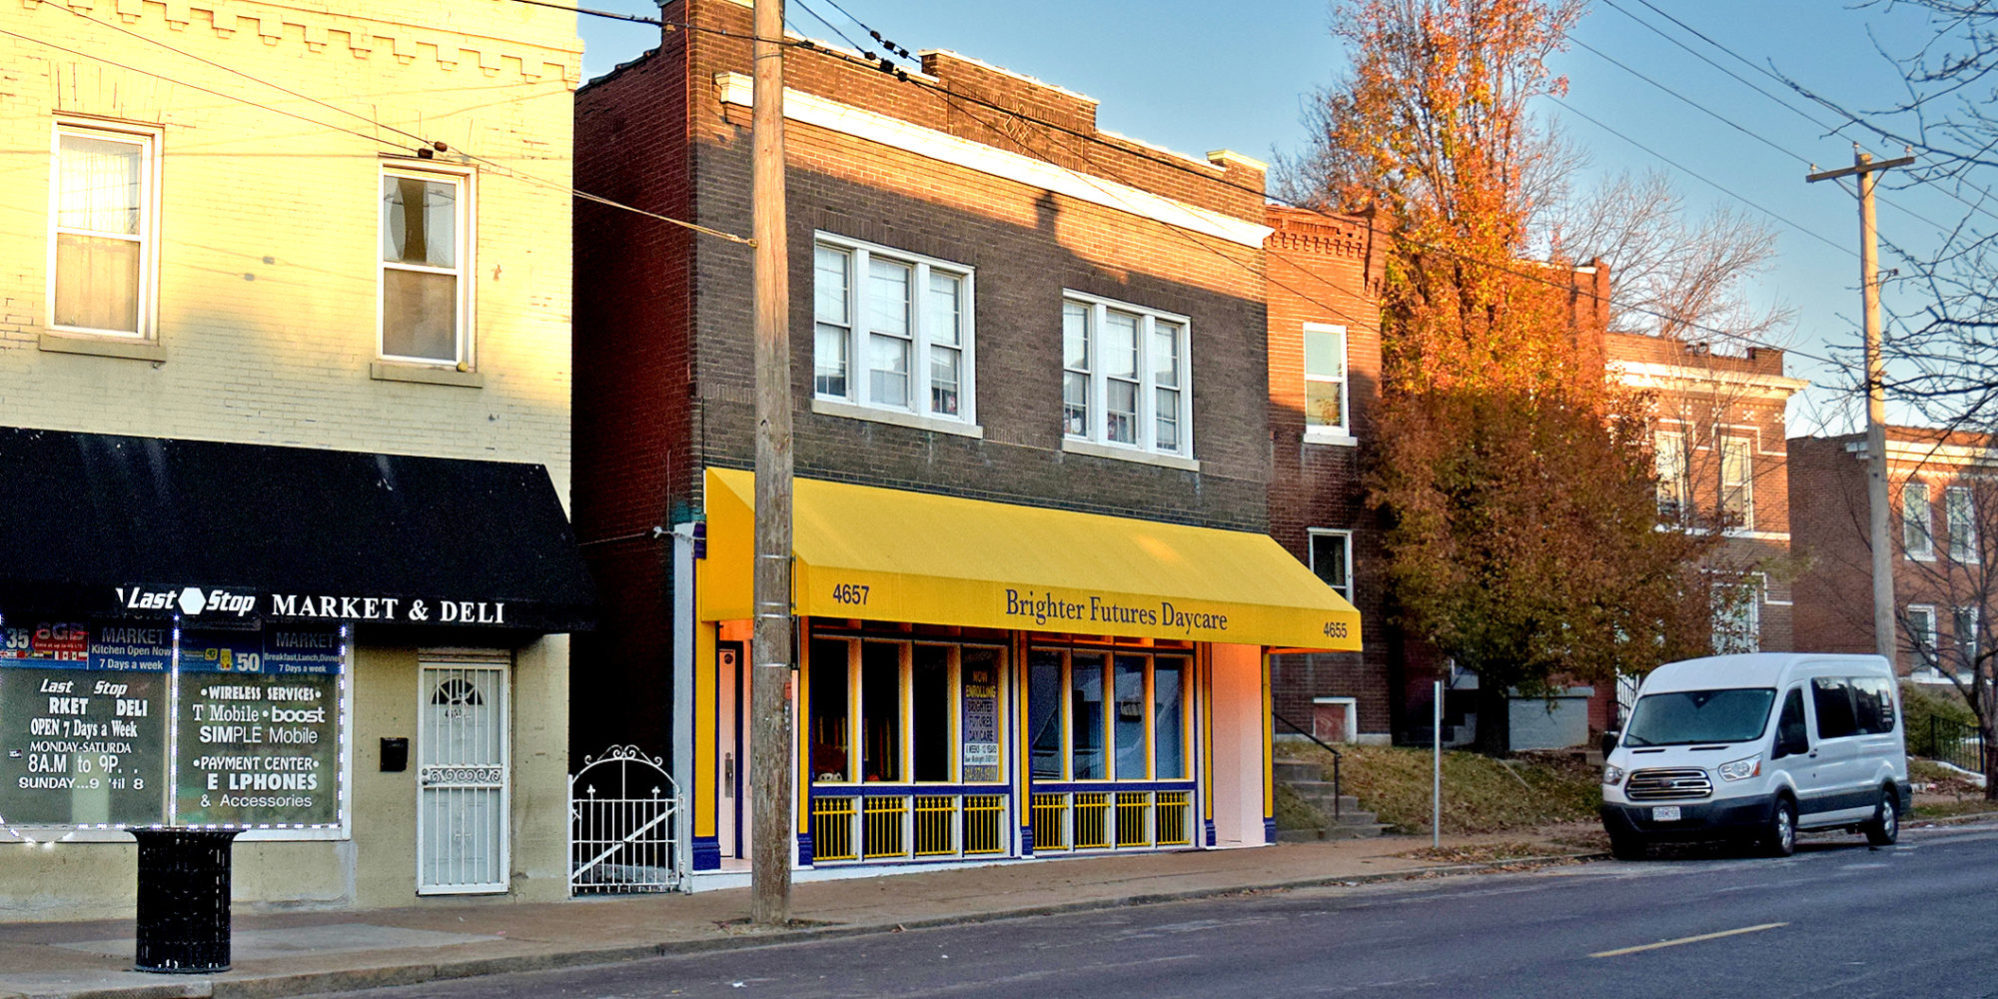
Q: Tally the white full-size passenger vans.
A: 1